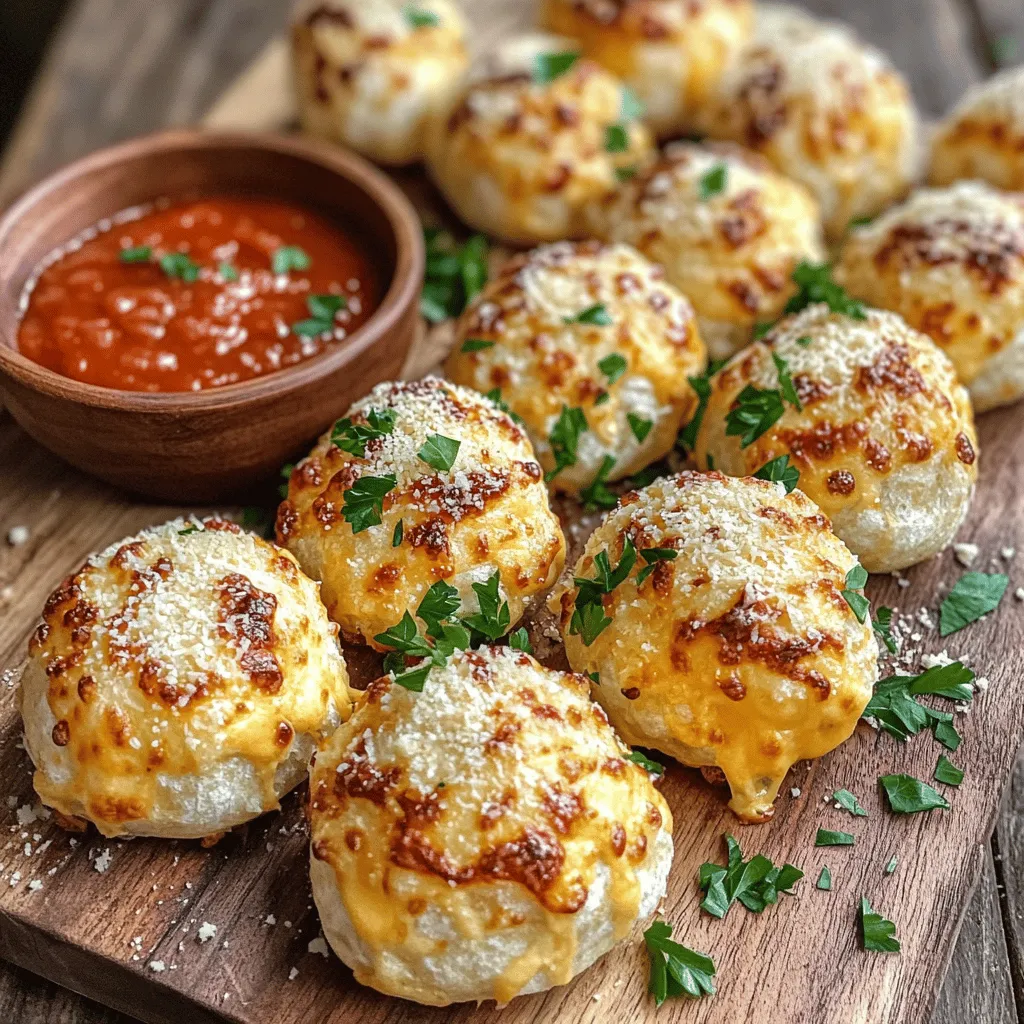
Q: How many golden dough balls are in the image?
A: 13